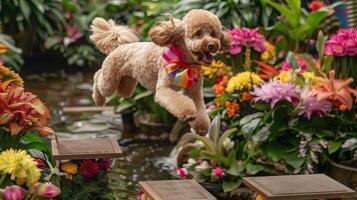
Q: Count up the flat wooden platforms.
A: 3